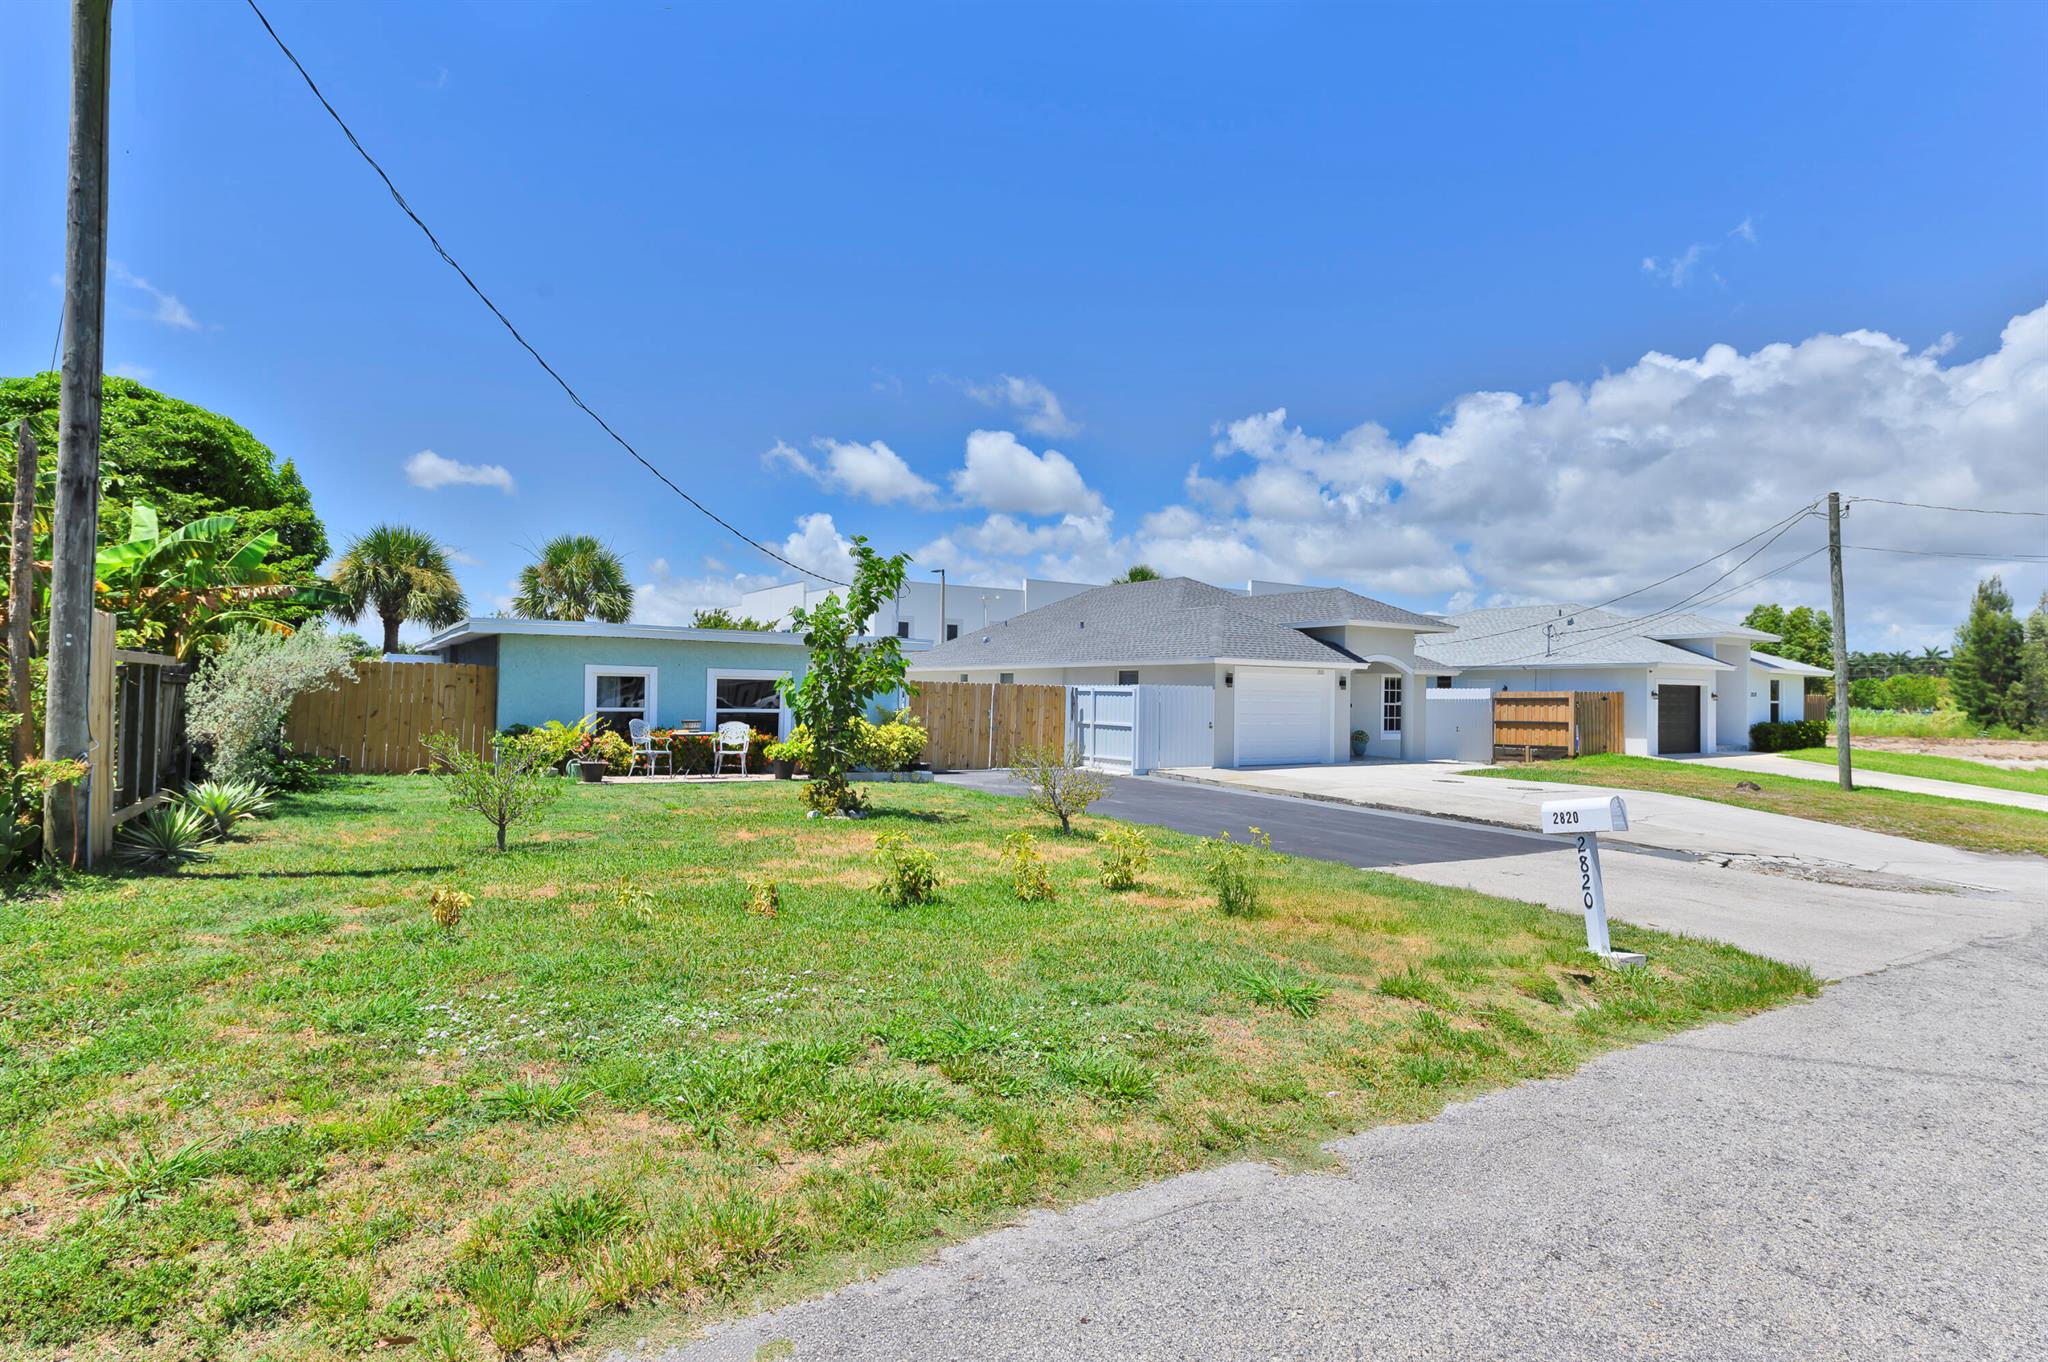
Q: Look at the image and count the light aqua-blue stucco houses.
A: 1